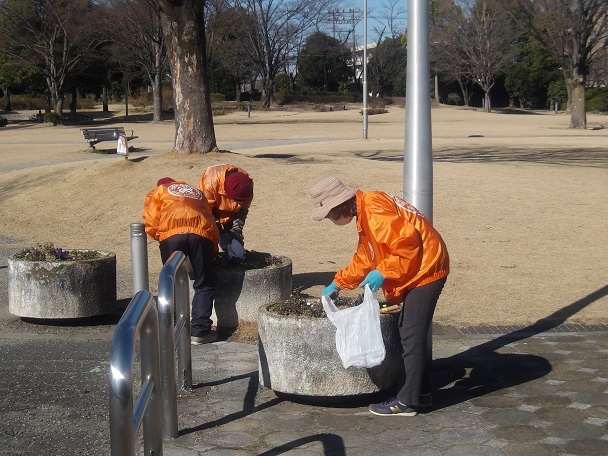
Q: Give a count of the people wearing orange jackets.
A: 3